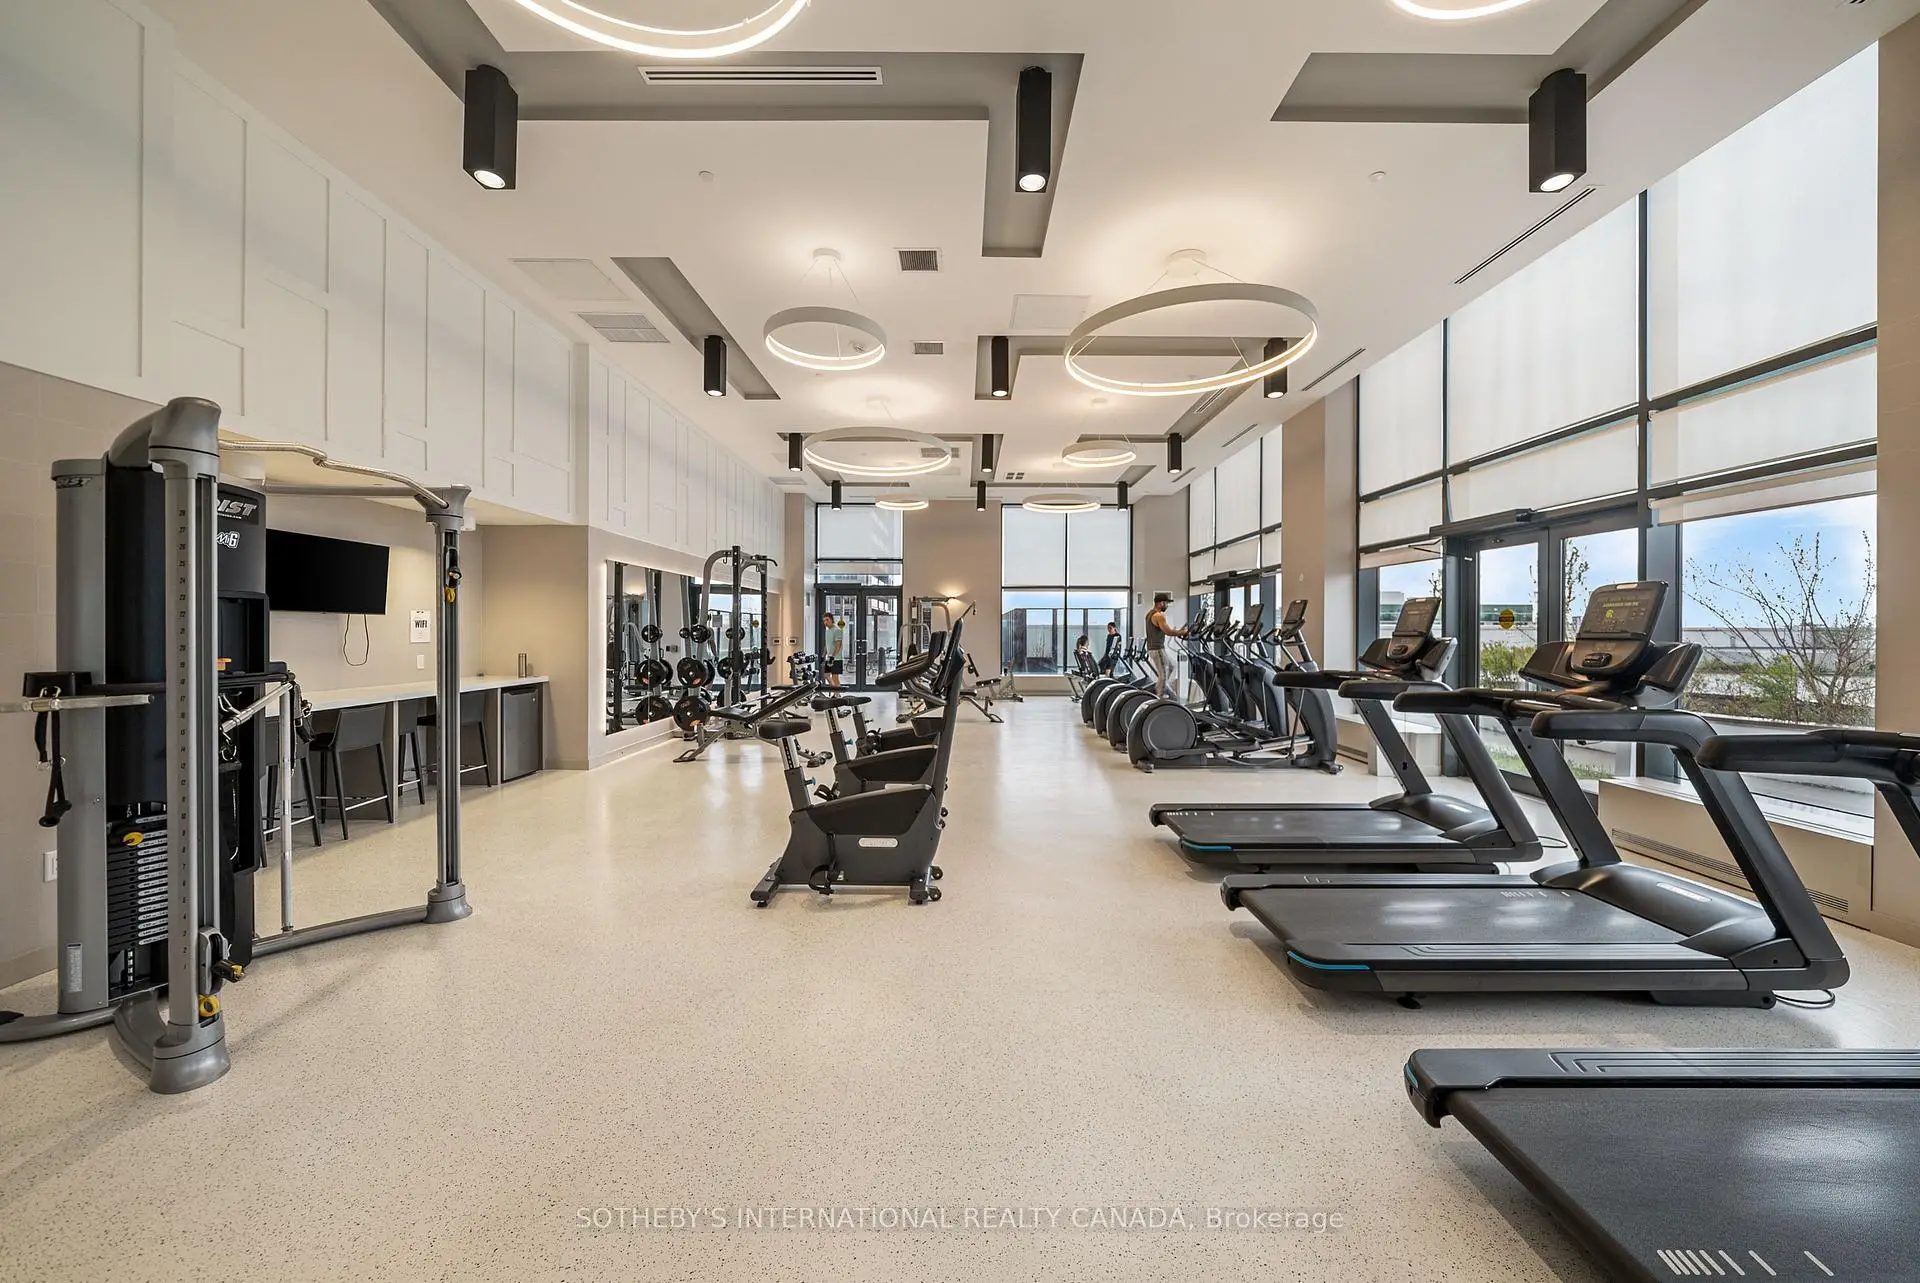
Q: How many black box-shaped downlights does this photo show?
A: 12